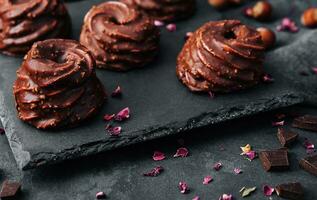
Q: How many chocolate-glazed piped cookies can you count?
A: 5